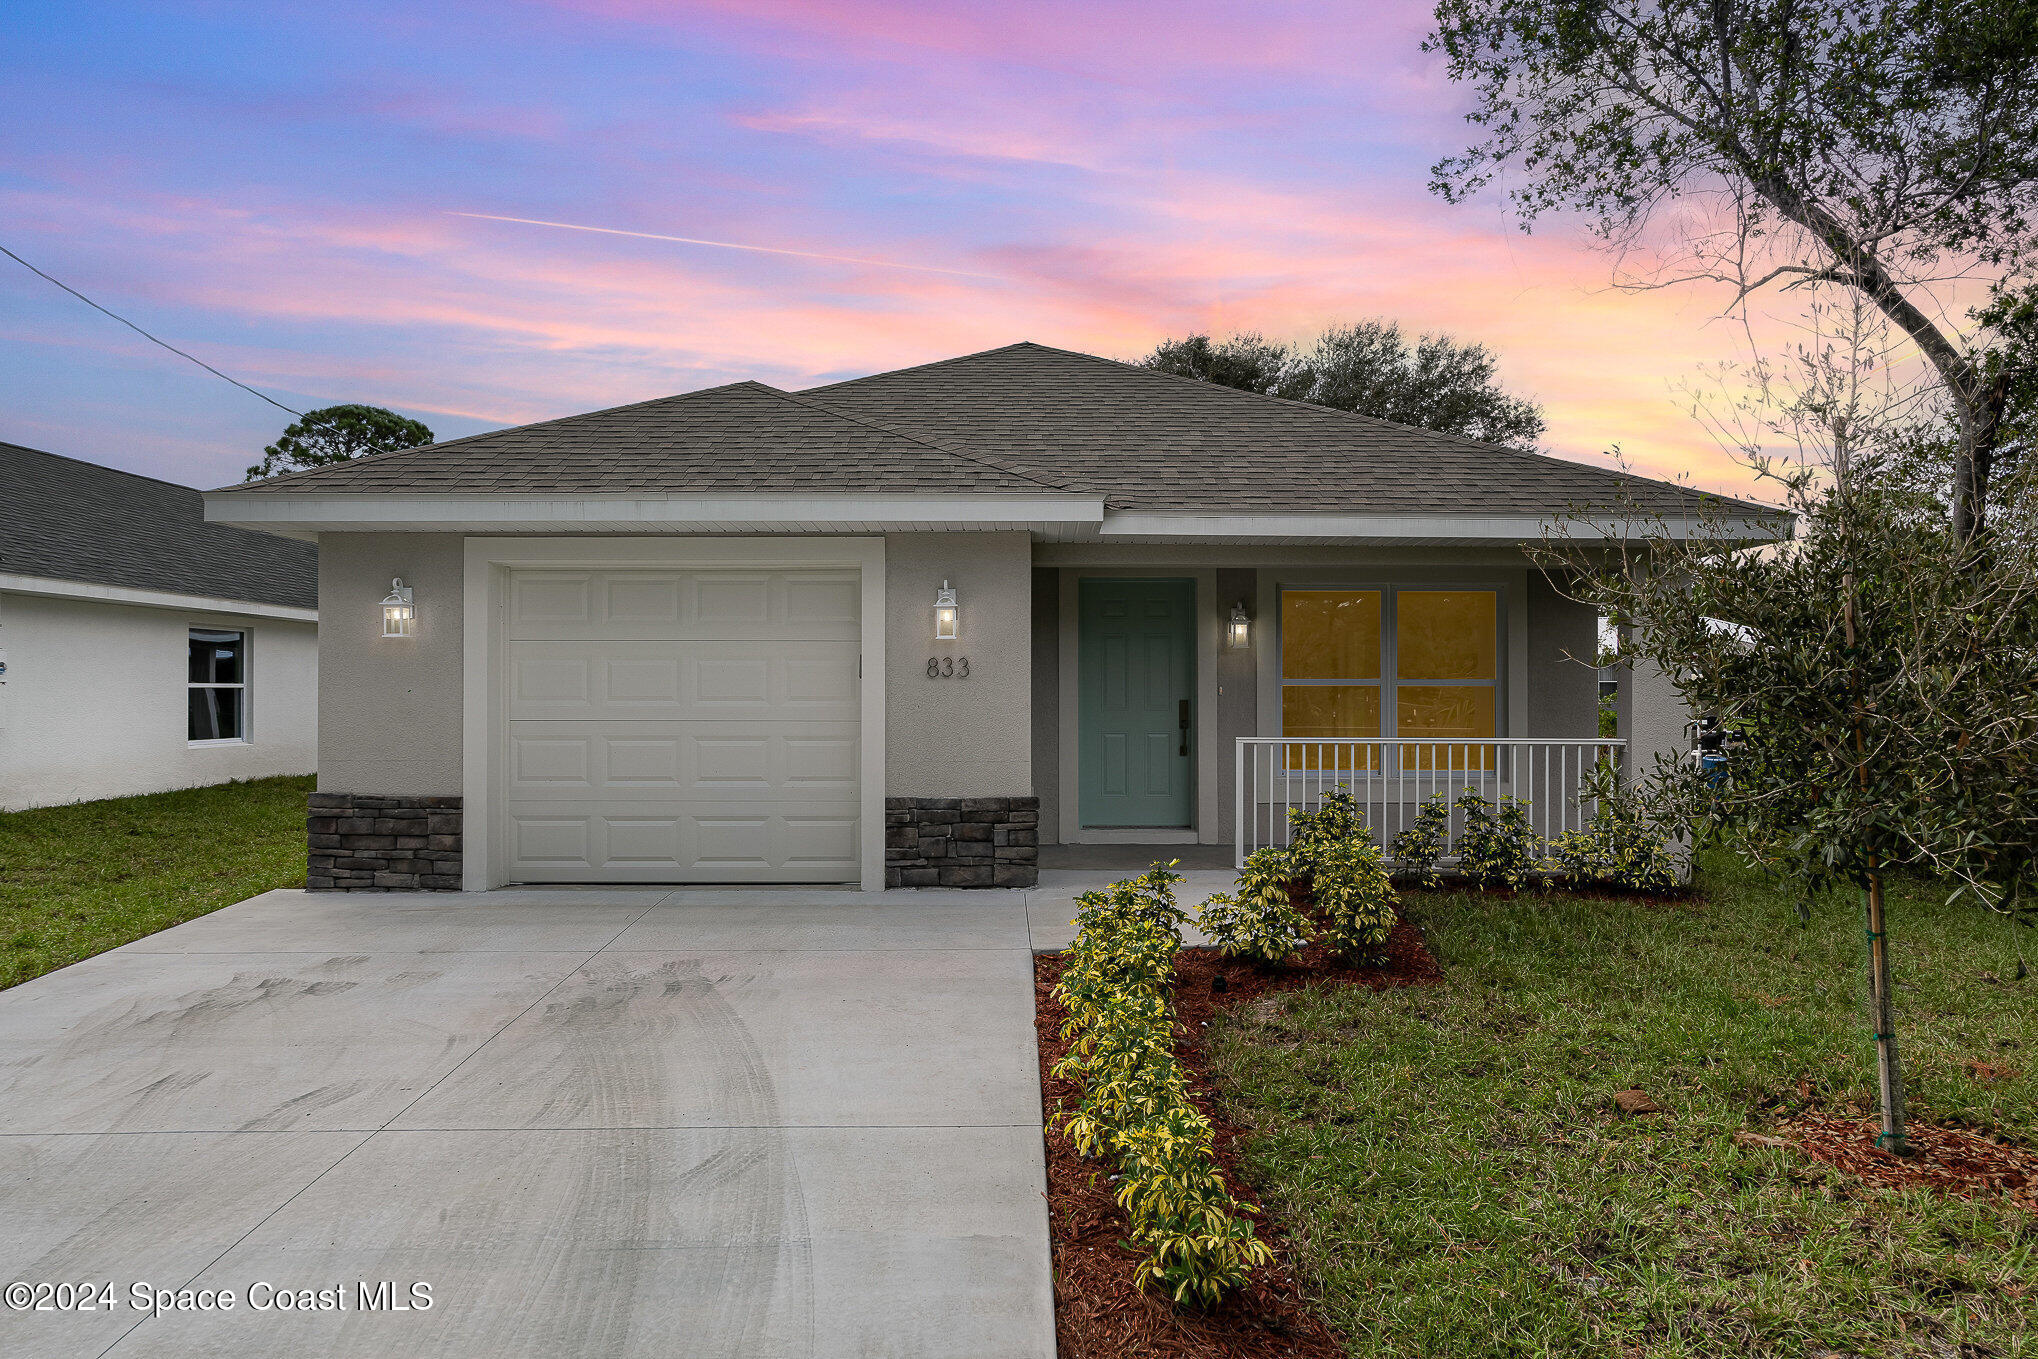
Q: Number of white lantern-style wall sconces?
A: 3